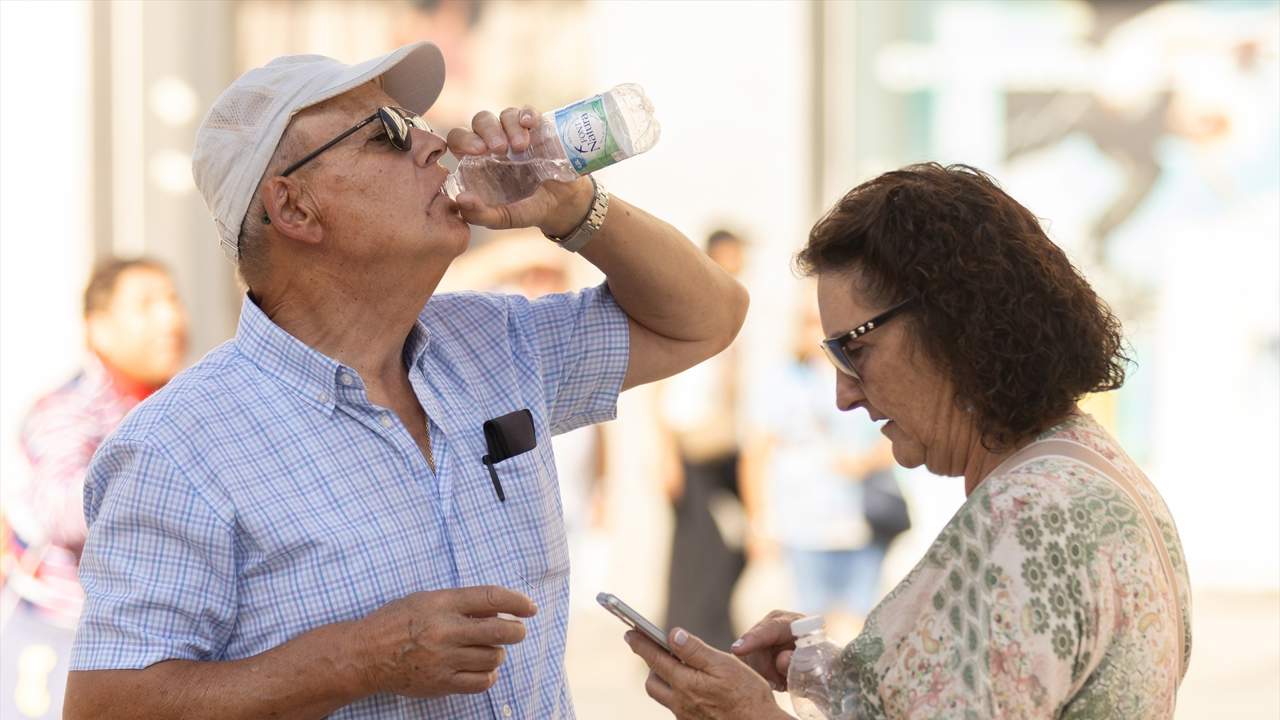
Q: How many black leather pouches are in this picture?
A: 1